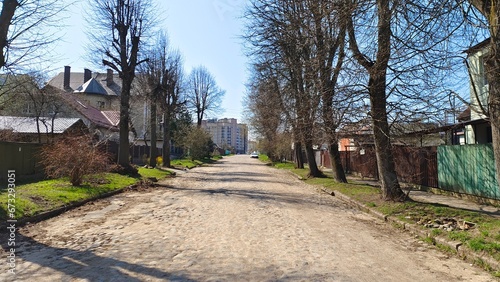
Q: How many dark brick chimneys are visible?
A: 3